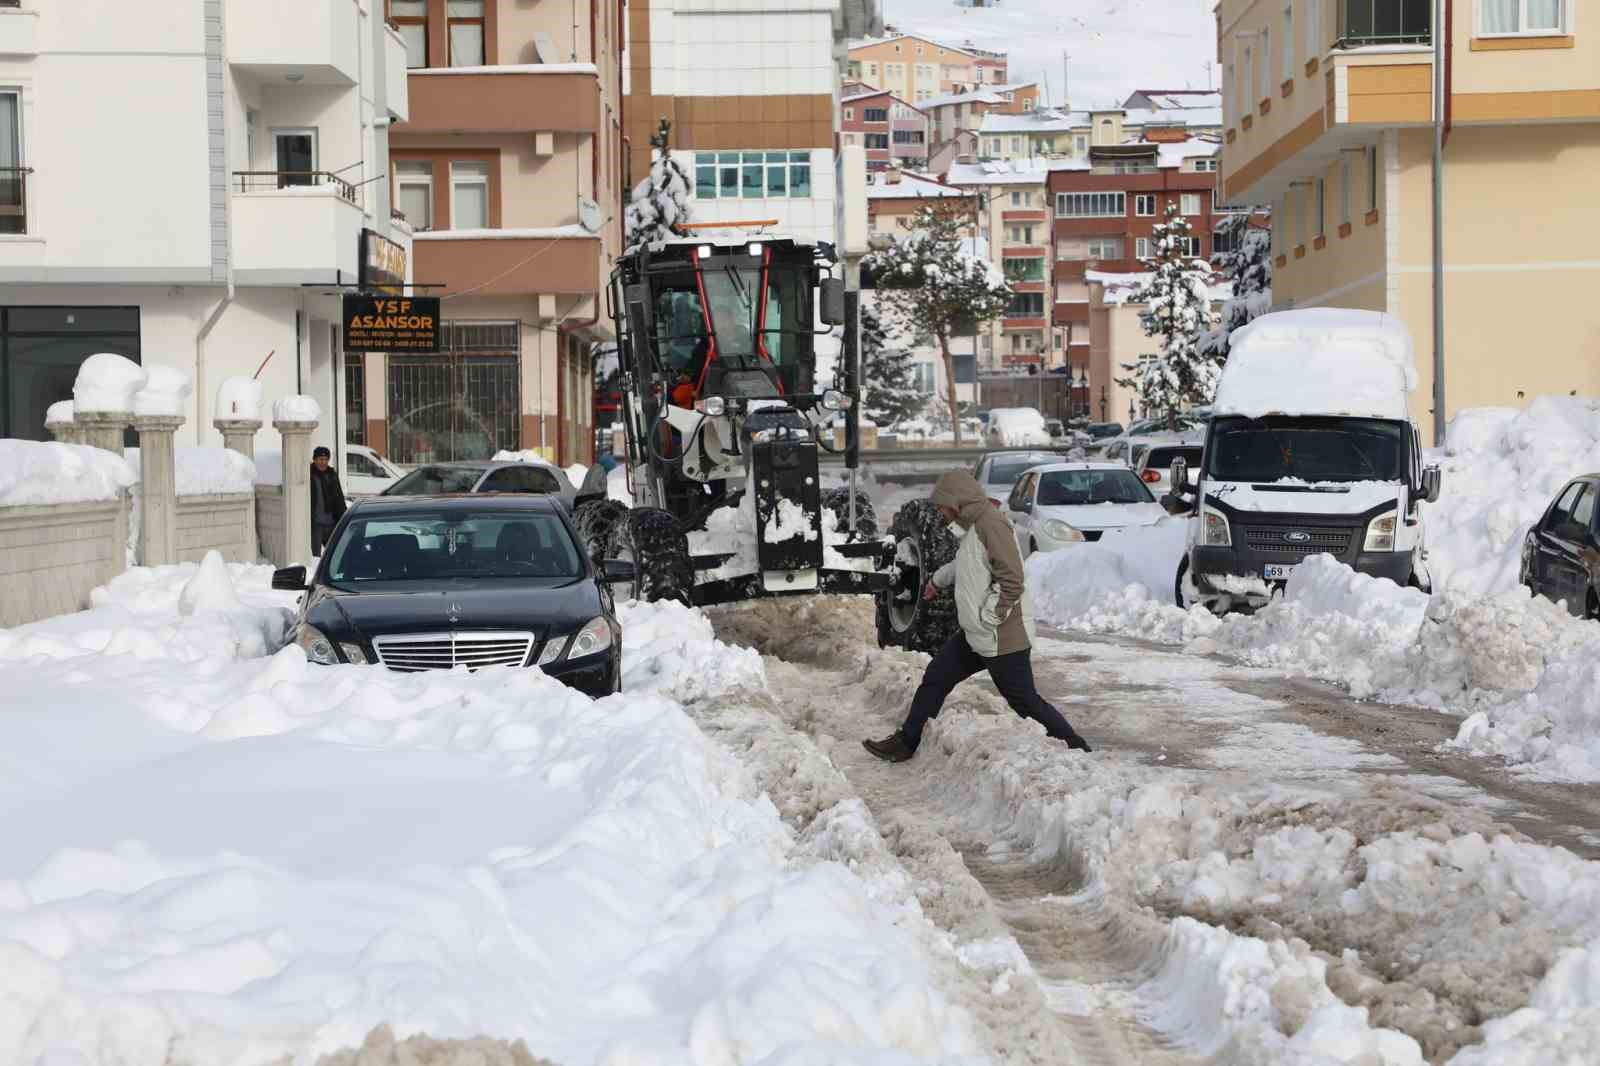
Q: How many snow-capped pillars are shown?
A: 5